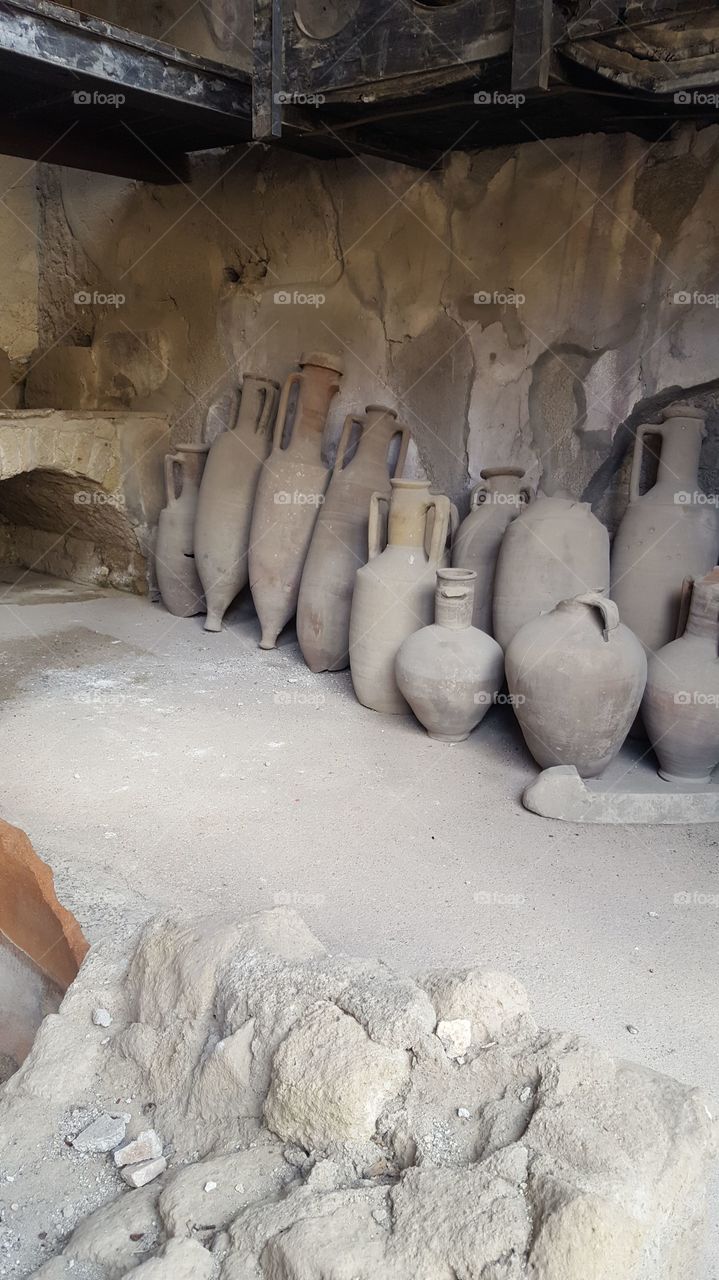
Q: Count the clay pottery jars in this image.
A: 11